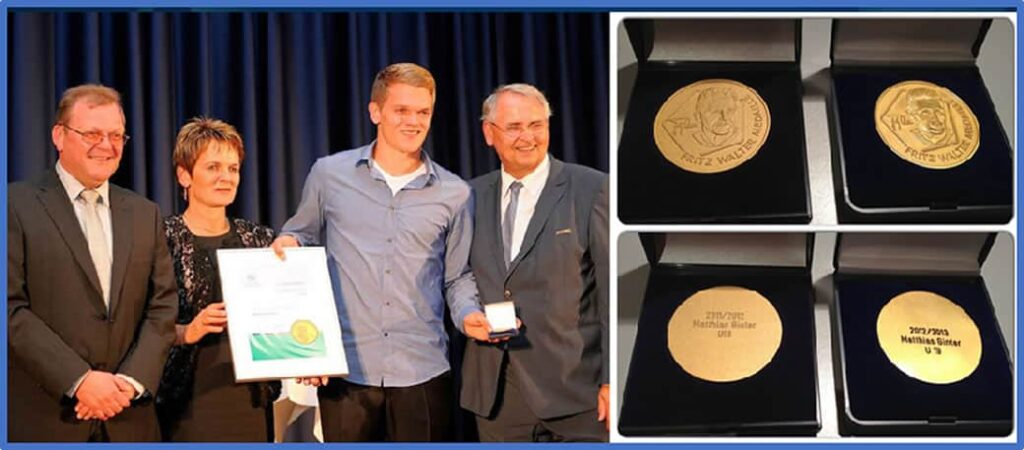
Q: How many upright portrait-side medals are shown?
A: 2